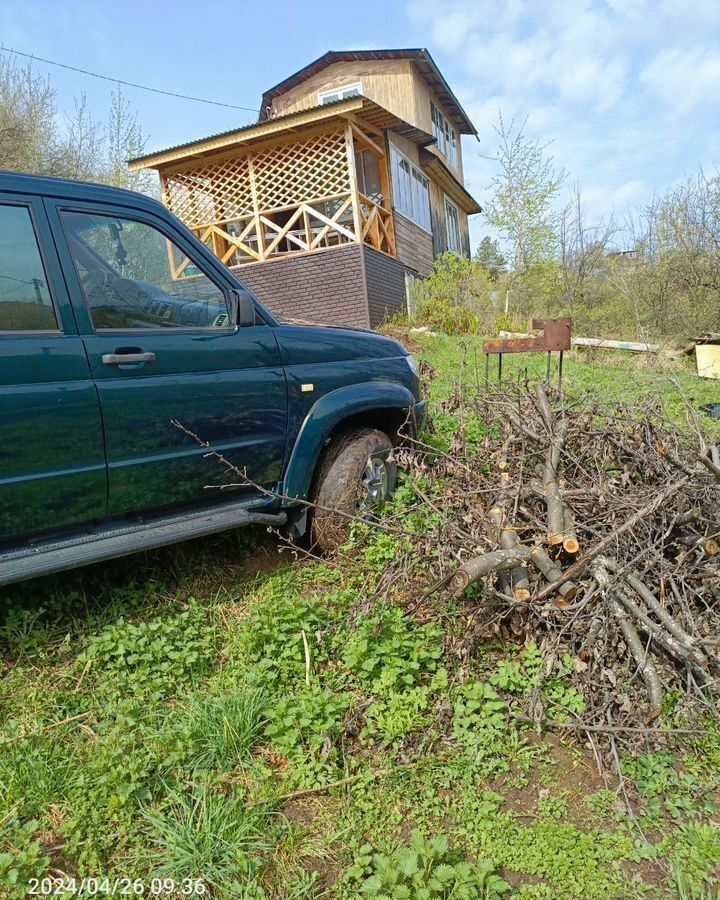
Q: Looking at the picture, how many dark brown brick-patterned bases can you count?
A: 1